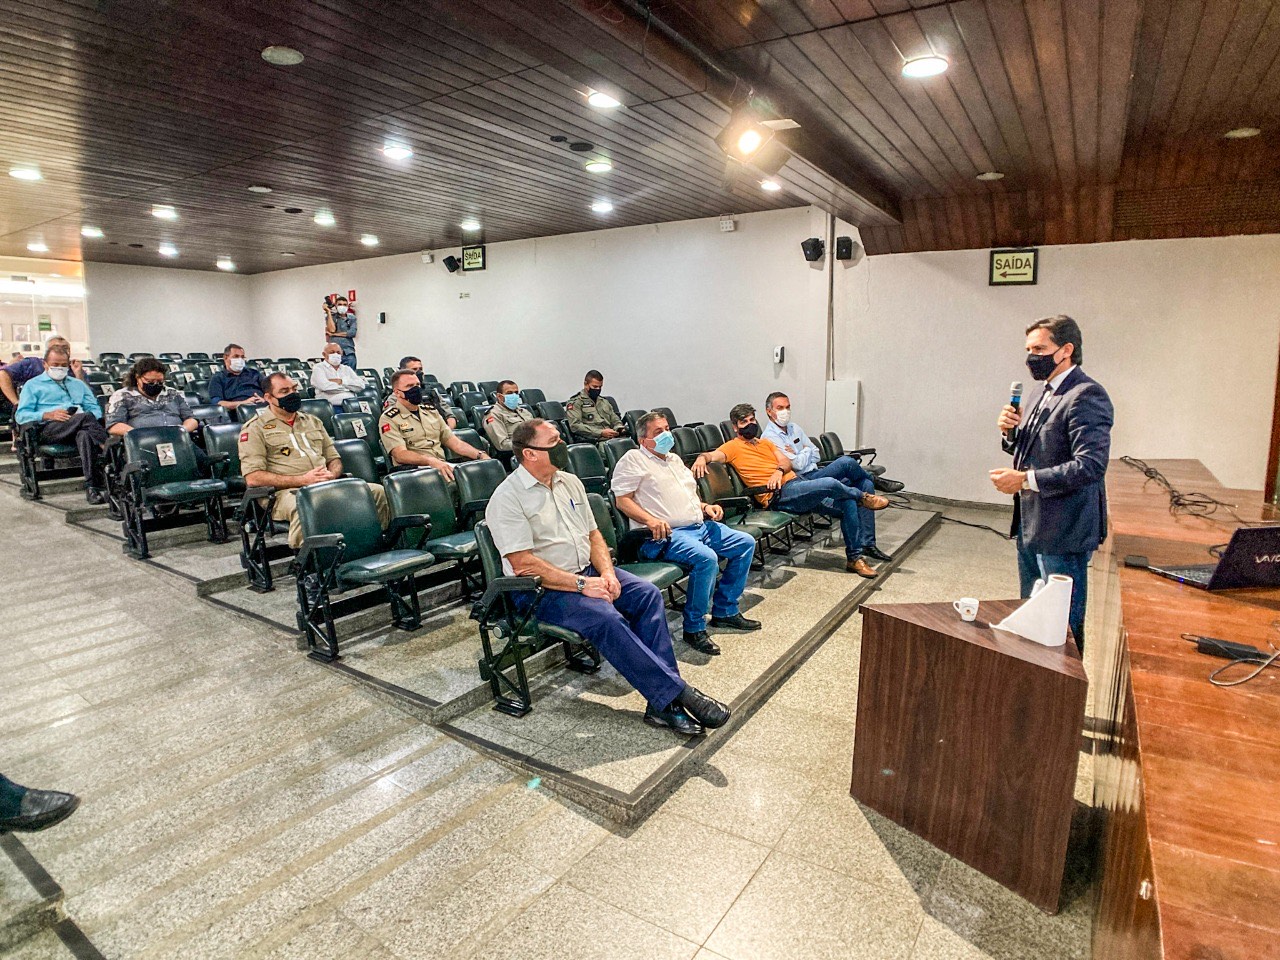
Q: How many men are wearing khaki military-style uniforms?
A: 5